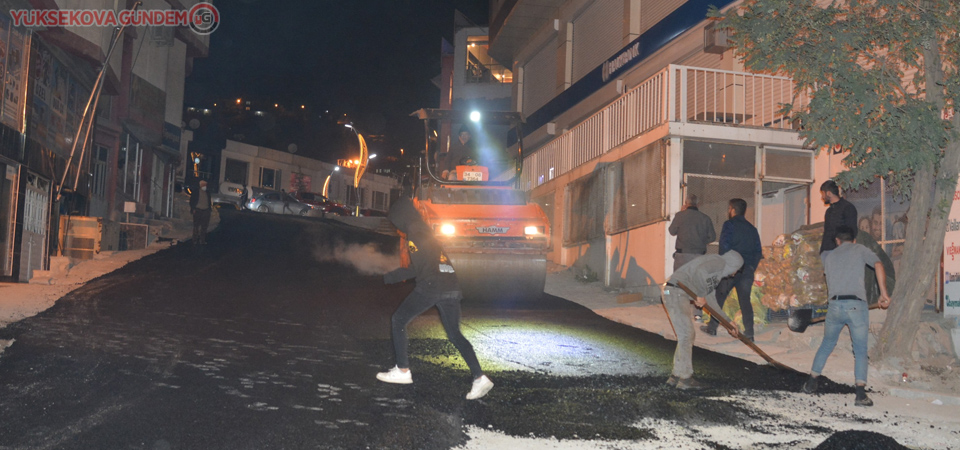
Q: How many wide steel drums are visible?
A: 1